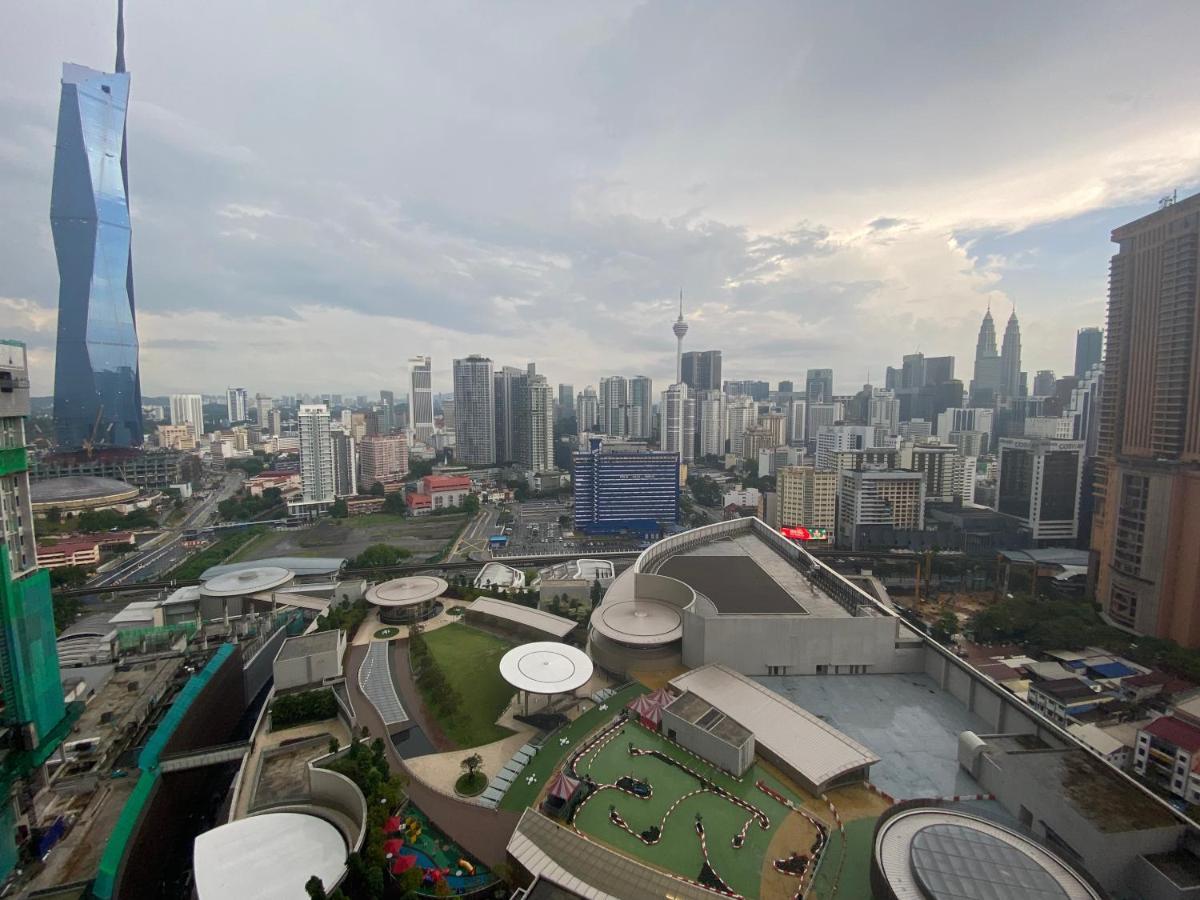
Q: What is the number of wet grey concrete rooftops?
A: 1